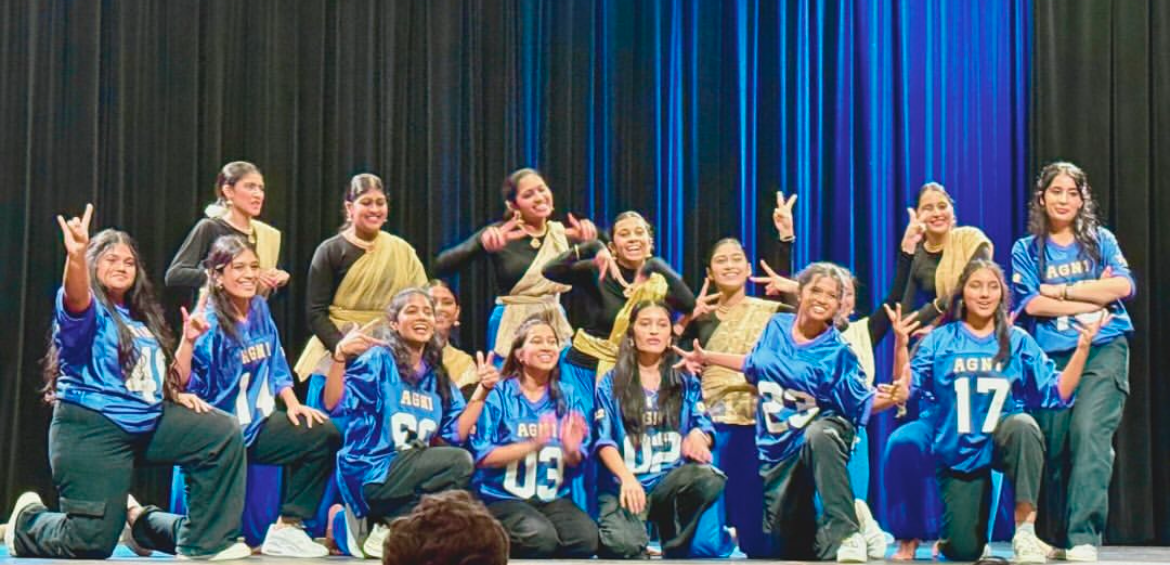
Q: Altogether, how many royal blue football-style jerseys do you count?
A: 8